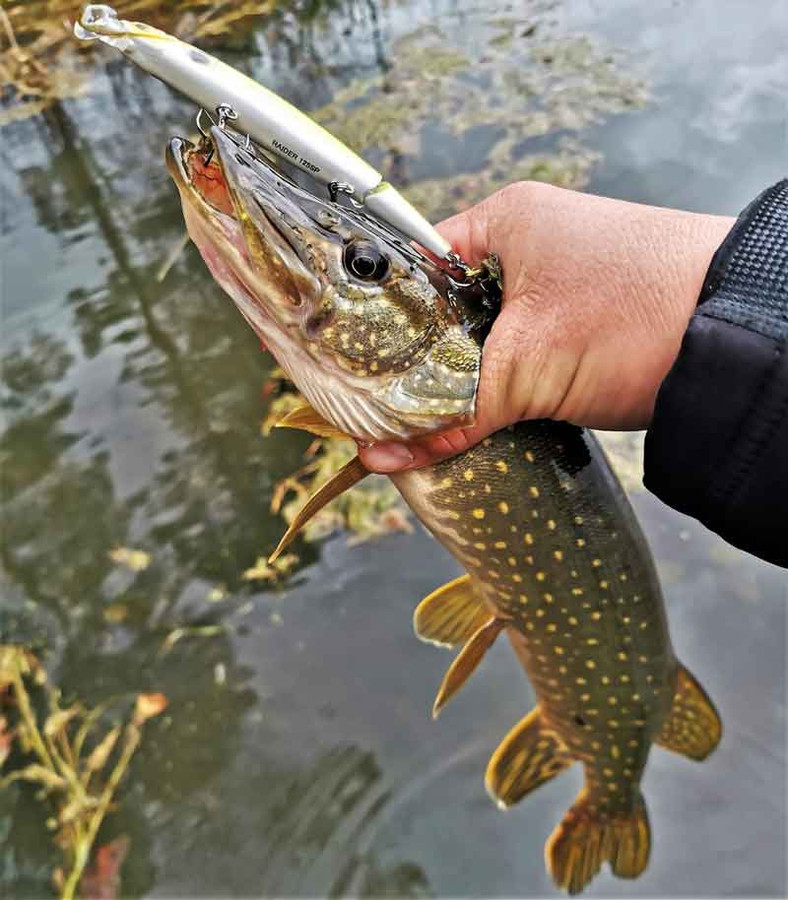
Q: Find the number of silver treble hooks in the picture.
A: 3